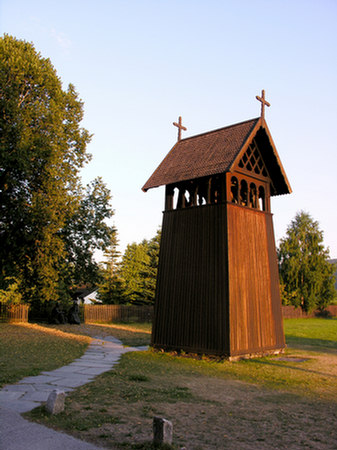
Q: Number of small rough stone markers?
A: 2